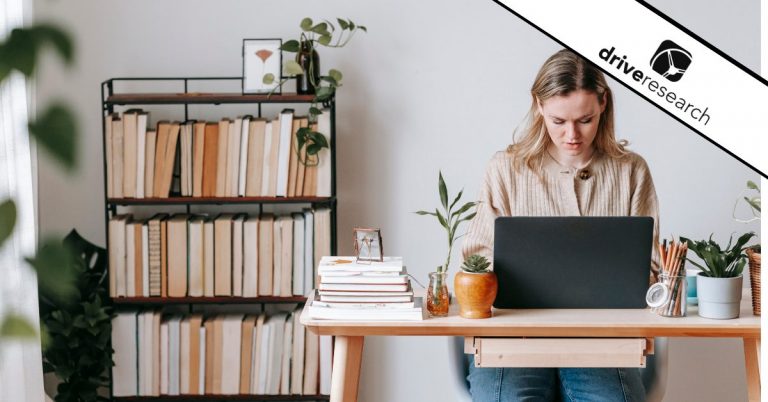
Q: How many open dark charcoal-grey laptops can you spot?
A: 1